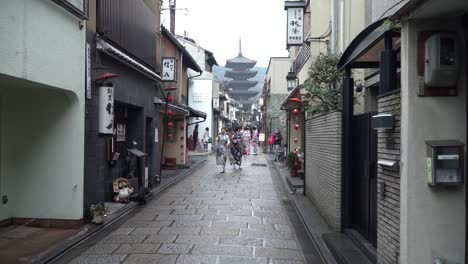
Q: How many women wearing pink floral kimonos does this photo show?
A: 2